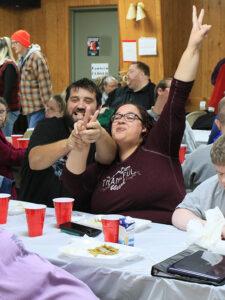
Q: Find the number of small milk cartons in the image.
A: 1